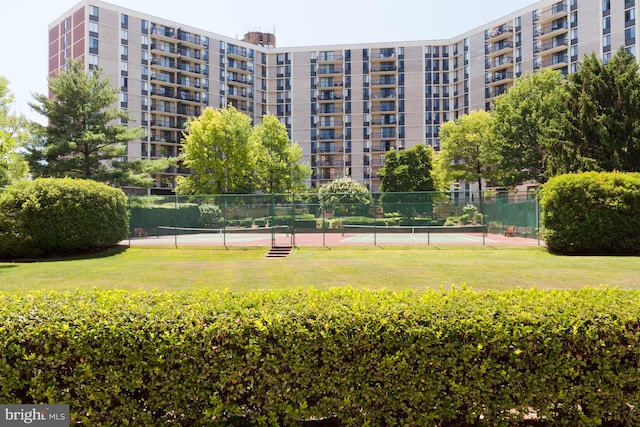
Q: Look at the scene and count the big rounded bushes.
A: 2